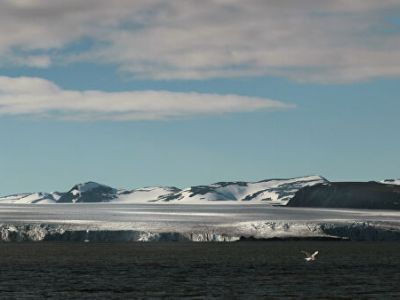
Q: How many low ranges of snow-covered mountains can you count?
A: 1